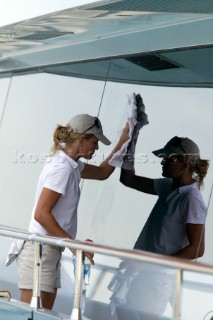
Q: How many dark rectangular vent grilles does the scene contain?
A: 1